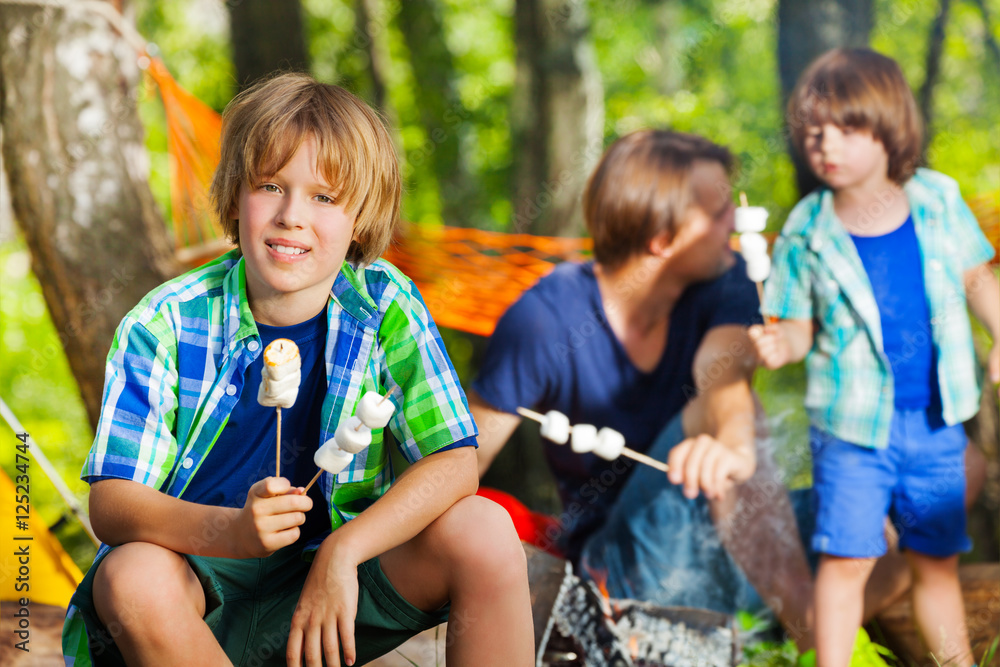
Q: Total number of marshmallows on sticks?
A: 12